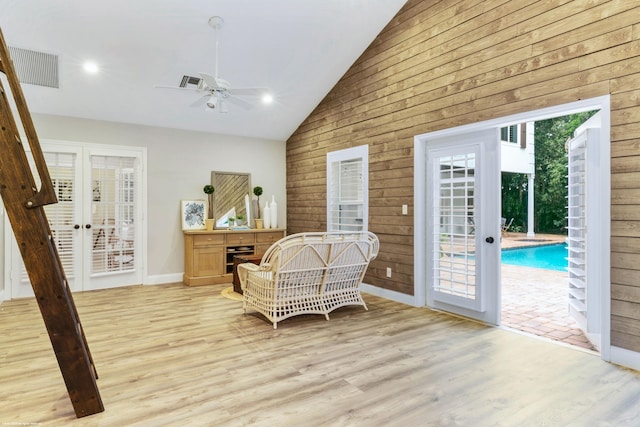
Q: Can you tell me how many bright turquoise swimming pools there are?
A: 1